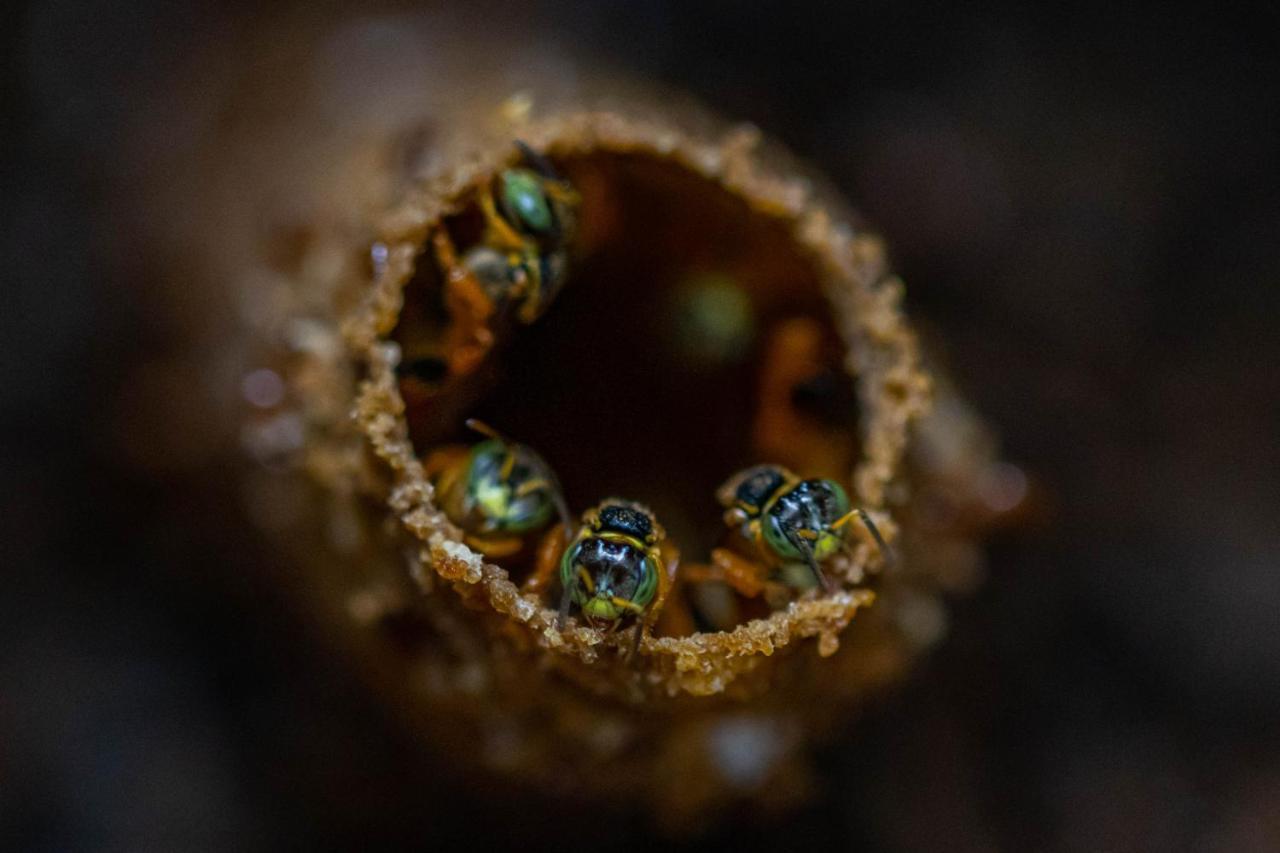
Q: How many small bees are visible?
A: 4